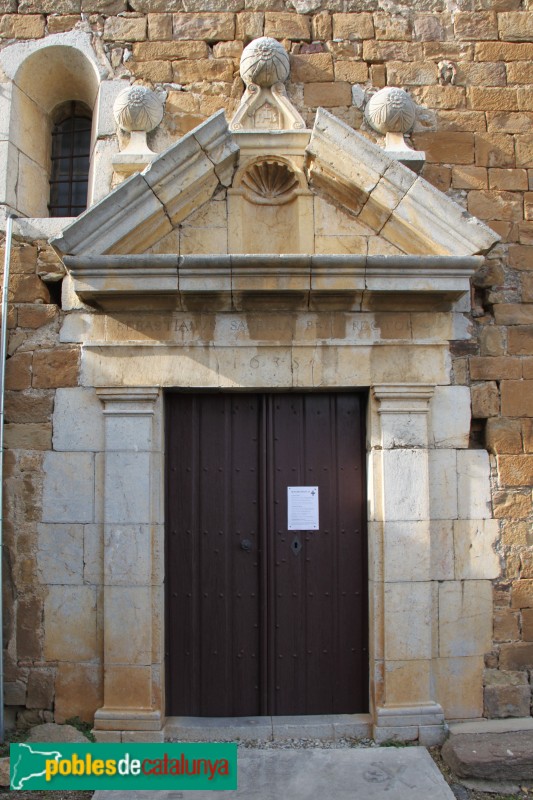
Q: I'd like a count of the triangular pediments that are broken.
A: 1